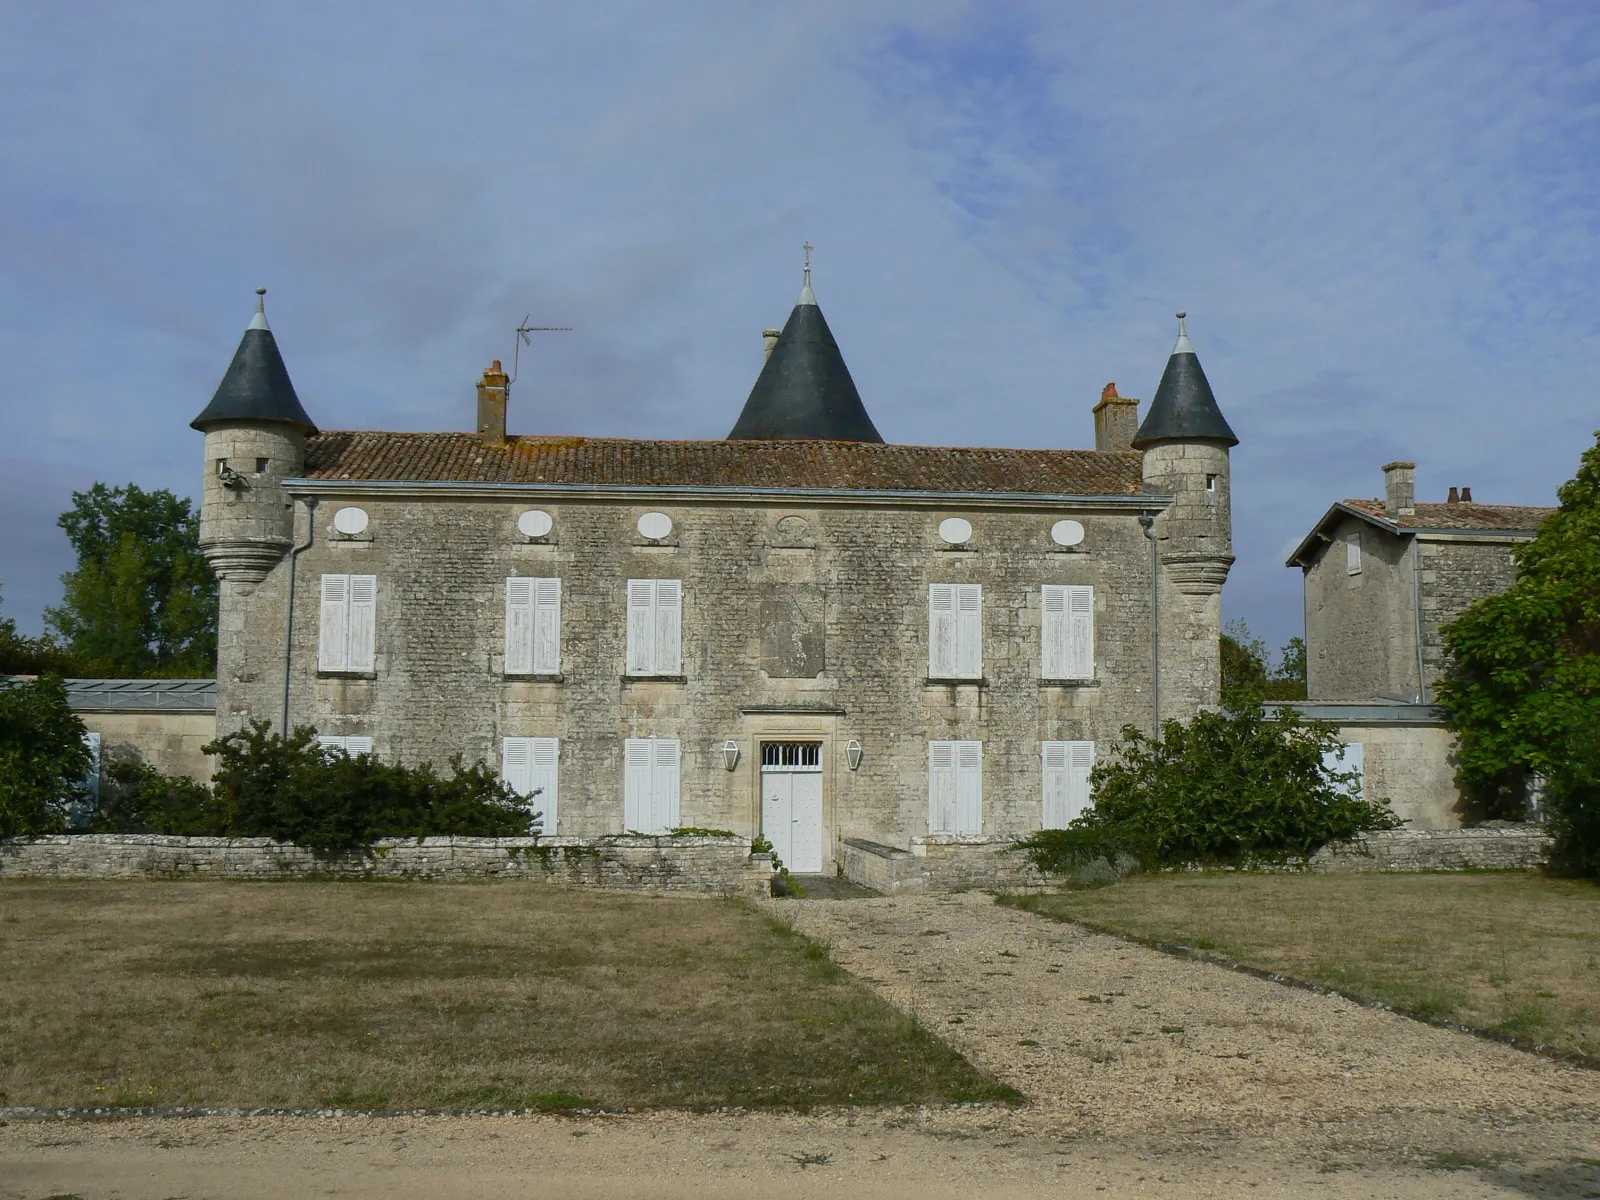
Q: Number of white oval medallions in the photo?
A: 5